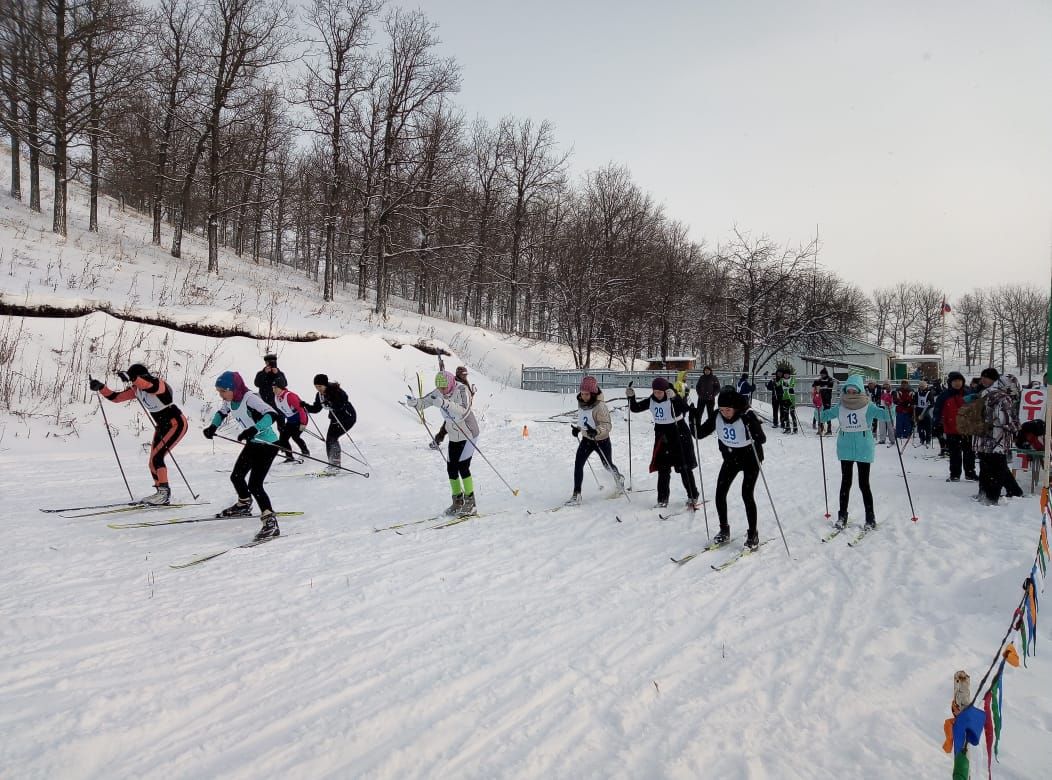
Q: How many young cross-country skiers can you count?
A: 9